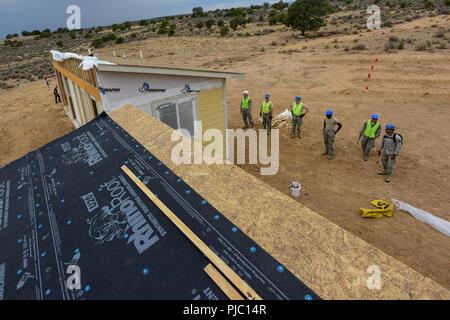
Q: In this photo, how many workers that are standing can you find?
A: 6